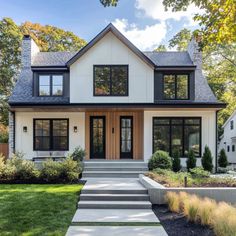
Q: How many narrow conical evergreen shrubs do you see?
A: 4